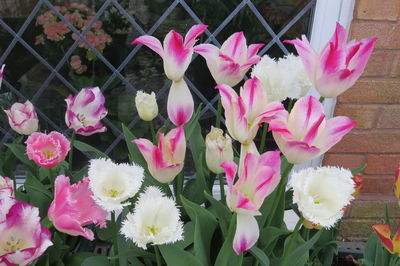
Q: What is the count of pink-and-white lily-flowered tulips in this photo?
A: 7